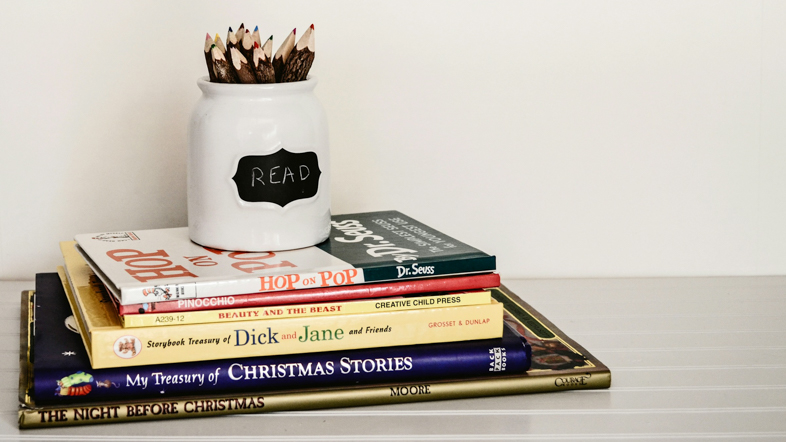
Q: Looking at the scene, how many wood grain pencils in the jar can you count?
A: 12